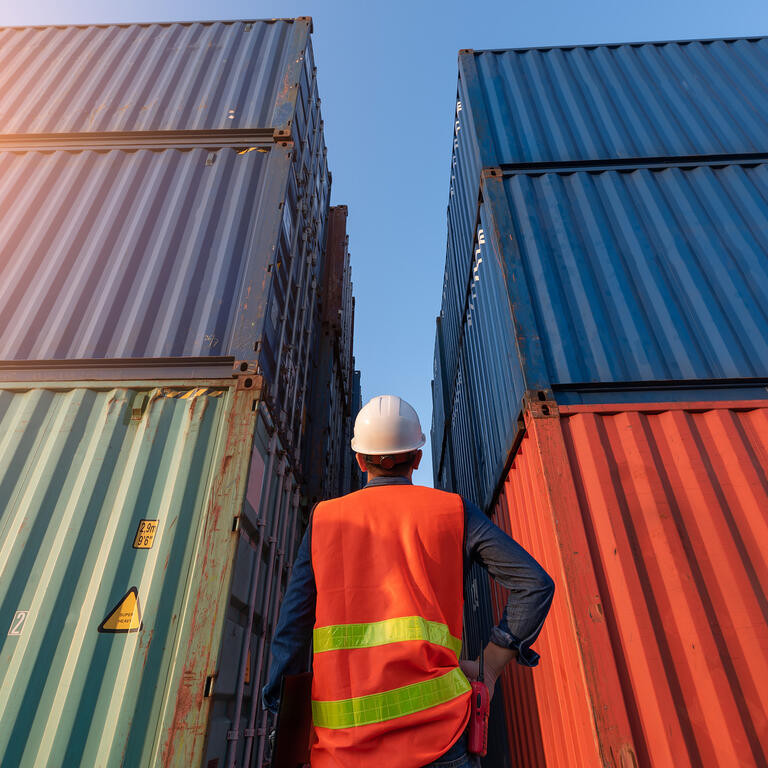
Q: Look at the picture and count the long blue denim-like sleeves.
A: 2